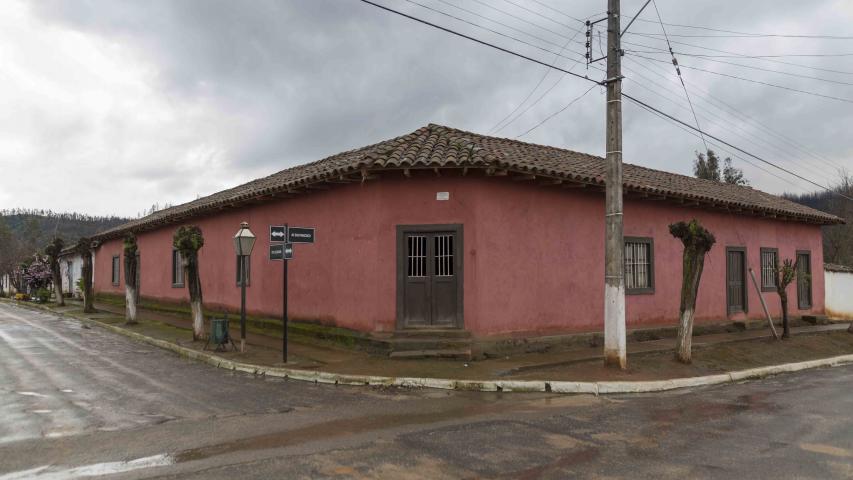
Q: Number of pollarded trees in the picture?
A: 6